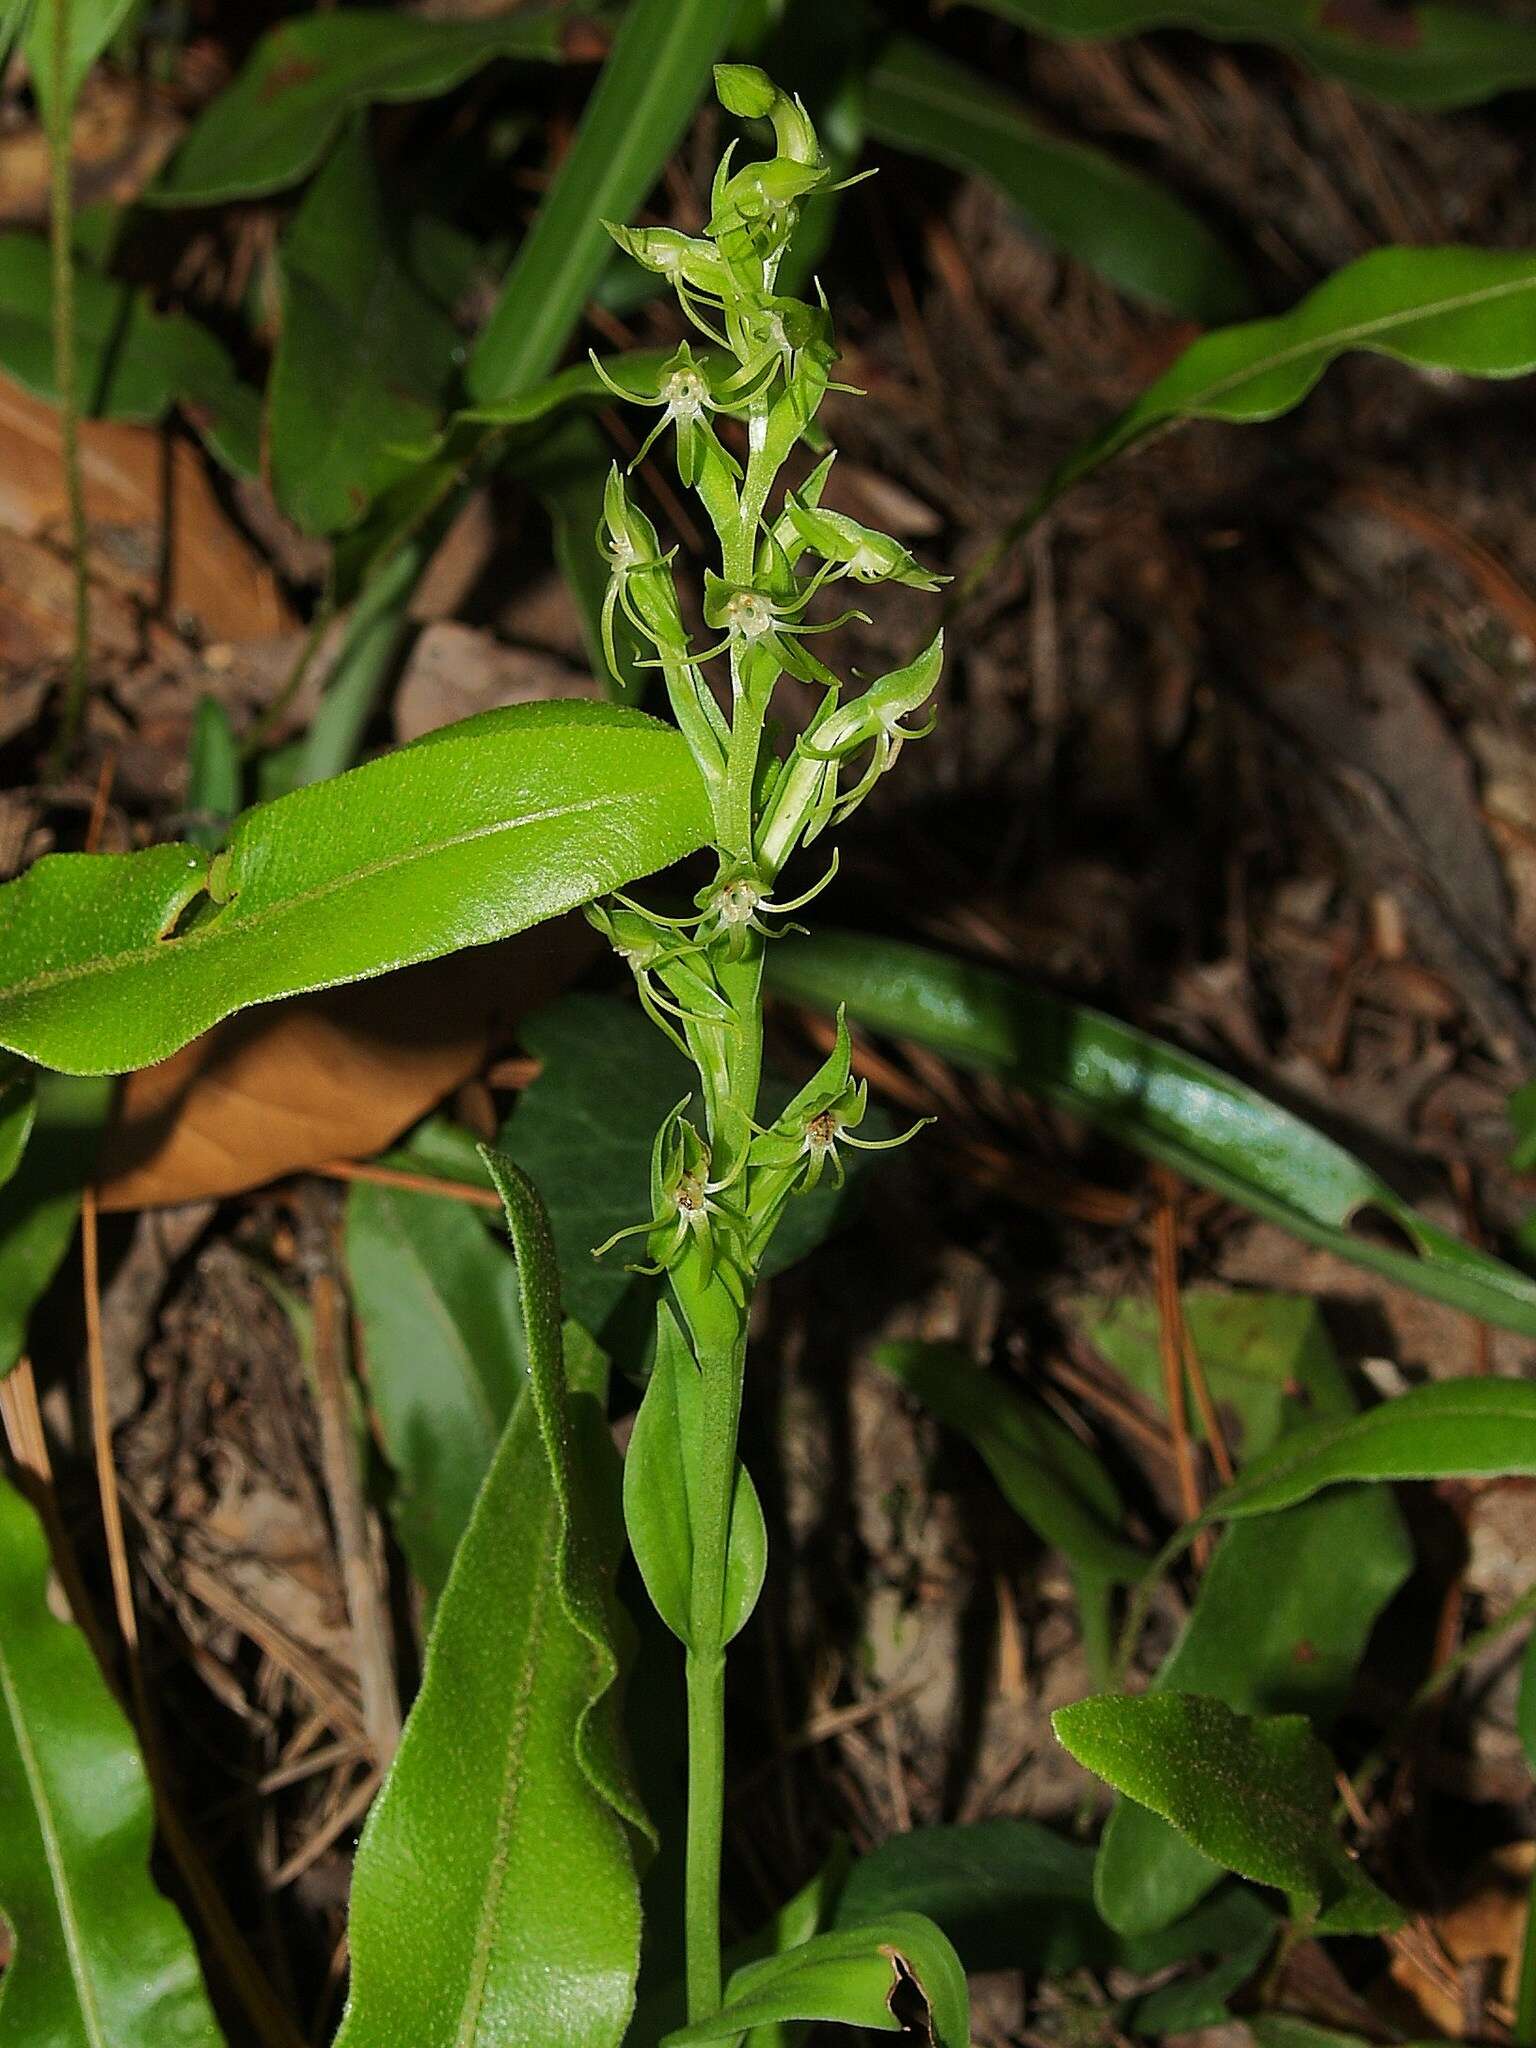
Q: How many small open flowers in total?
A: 12